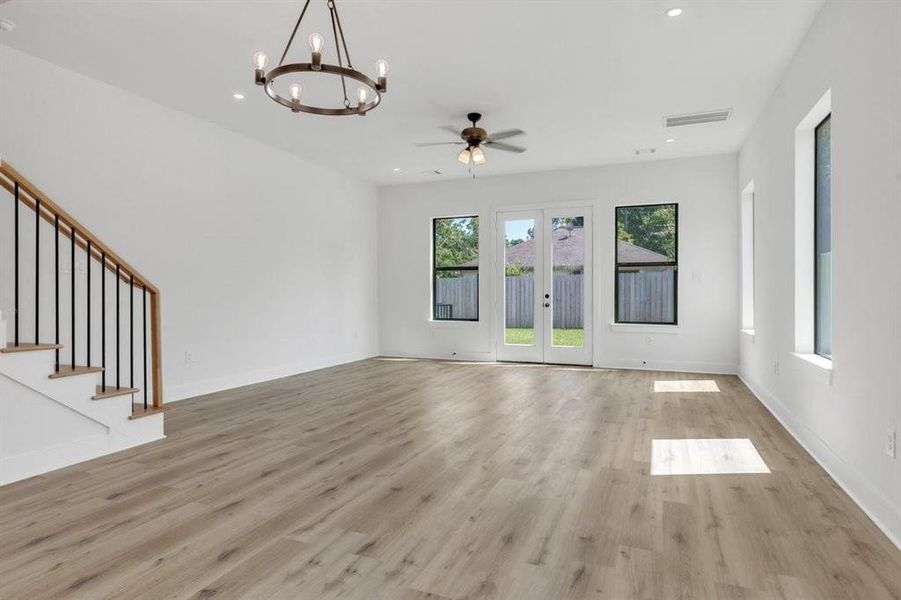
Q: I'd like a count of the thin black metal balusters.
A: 9